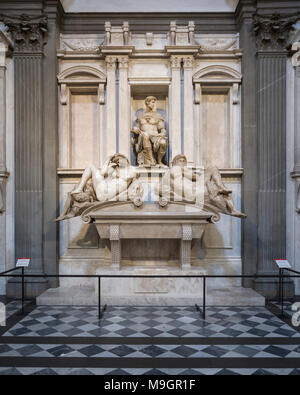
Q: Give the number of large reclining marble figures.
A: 2